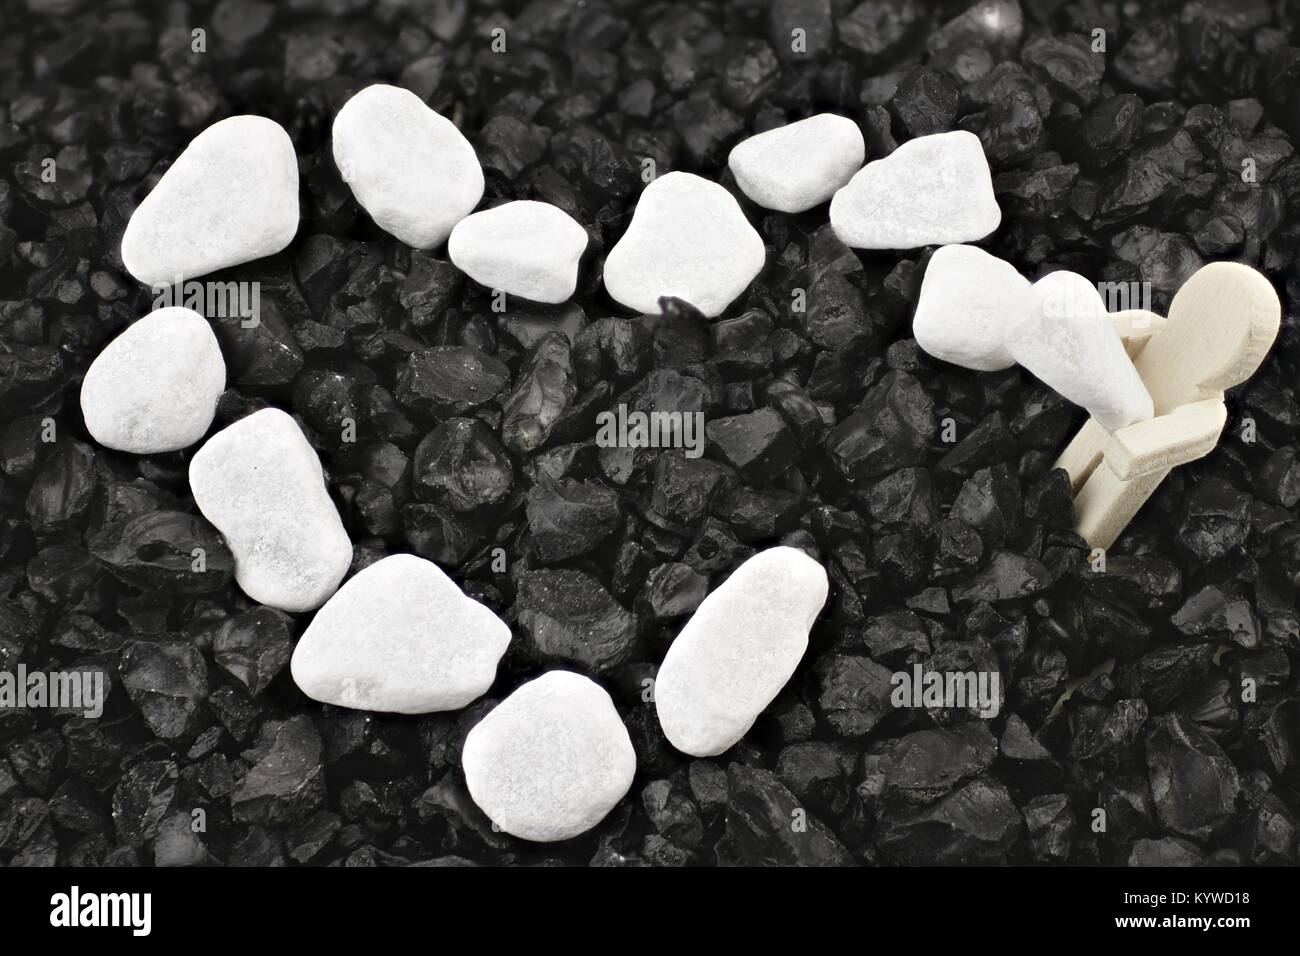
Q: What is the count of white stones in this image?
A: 13